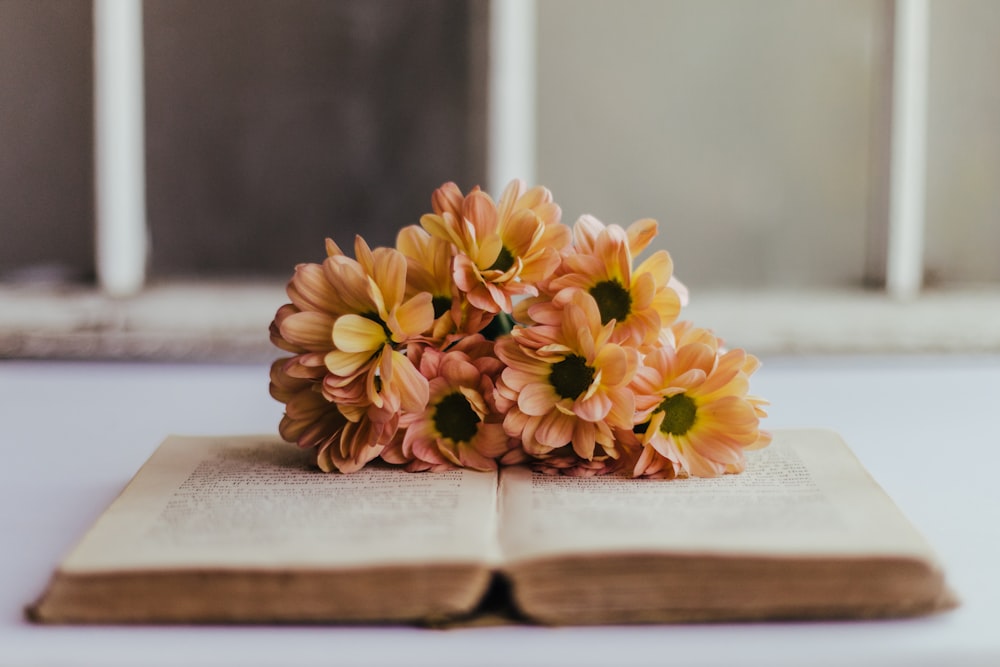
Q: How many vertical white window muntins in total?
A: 3